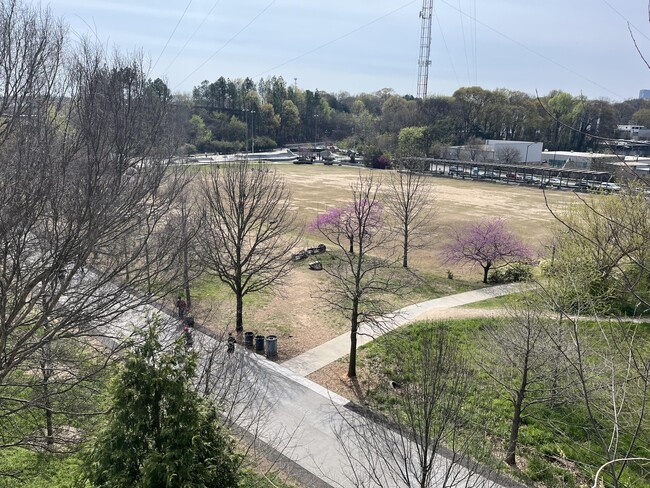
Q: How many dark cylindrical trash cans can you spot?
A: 3